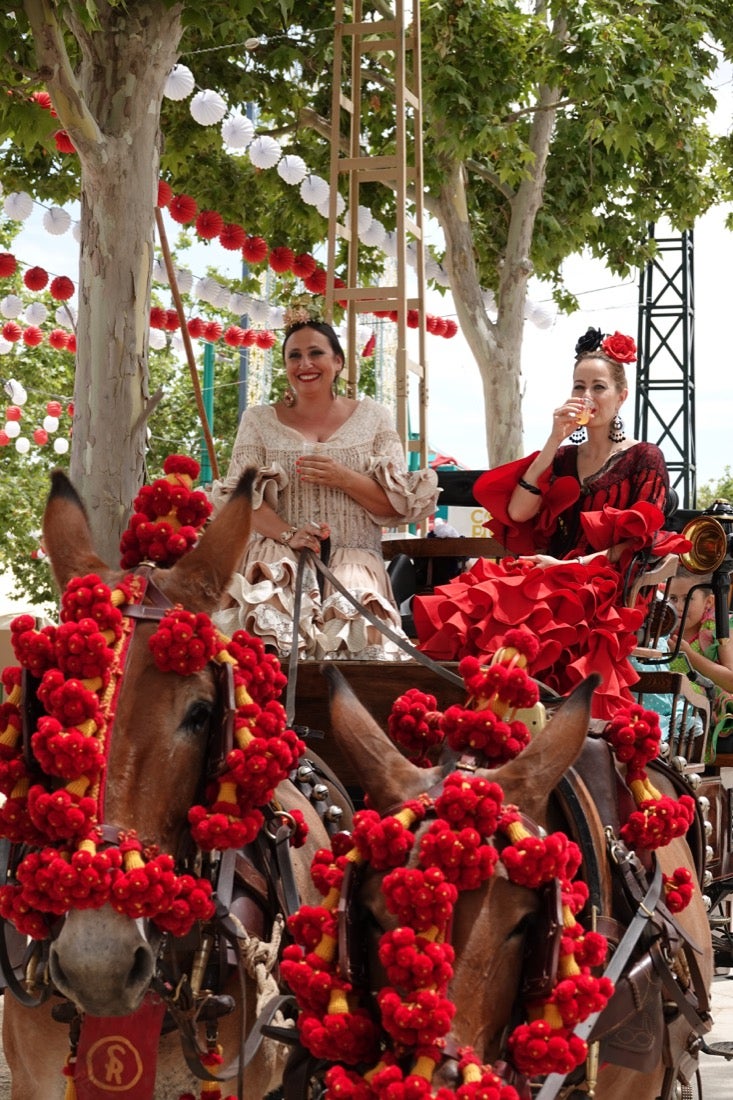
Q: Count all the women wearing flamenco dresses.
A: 2